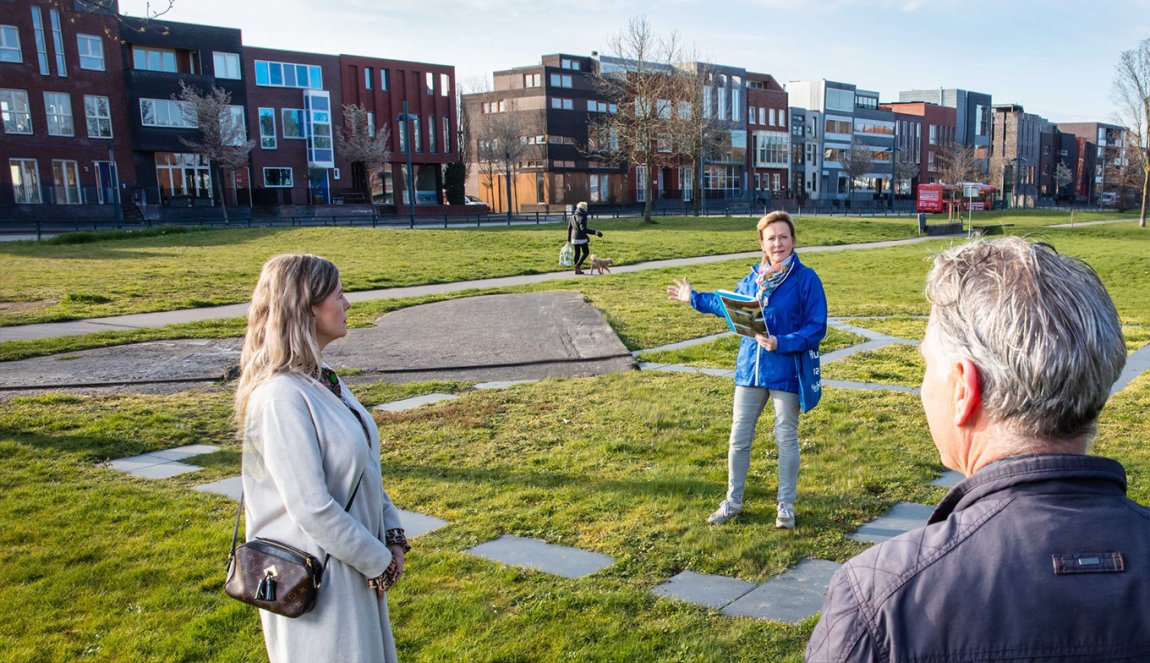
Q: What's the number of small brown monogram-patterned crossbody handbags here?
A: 1